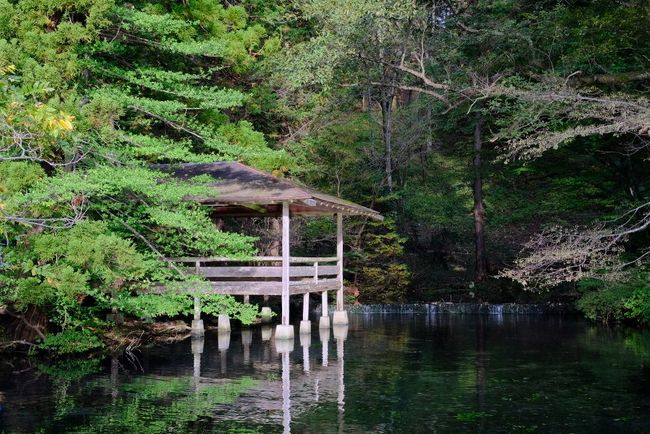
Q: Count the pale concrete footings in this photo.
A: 7